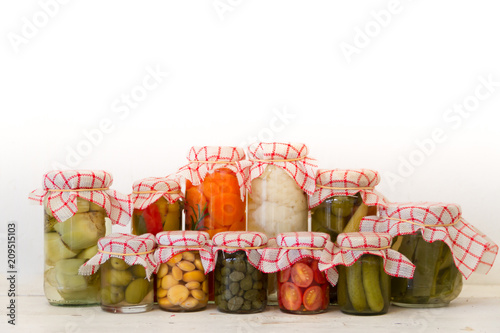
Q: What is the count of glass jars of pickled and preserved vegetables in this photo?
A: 11